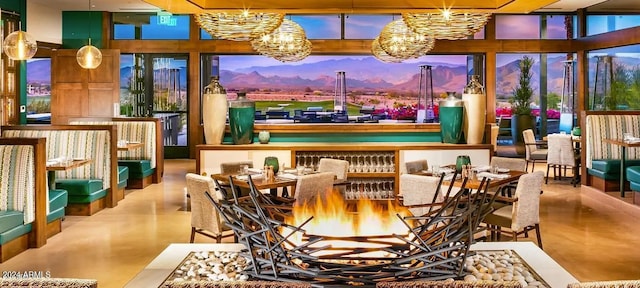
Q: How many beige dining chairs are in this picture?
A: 10